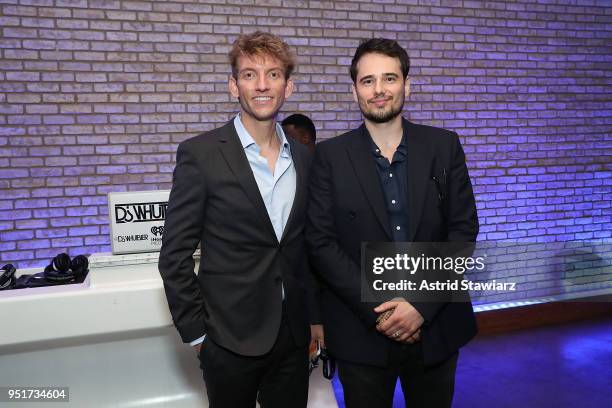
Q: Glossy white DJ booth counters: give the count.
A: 1